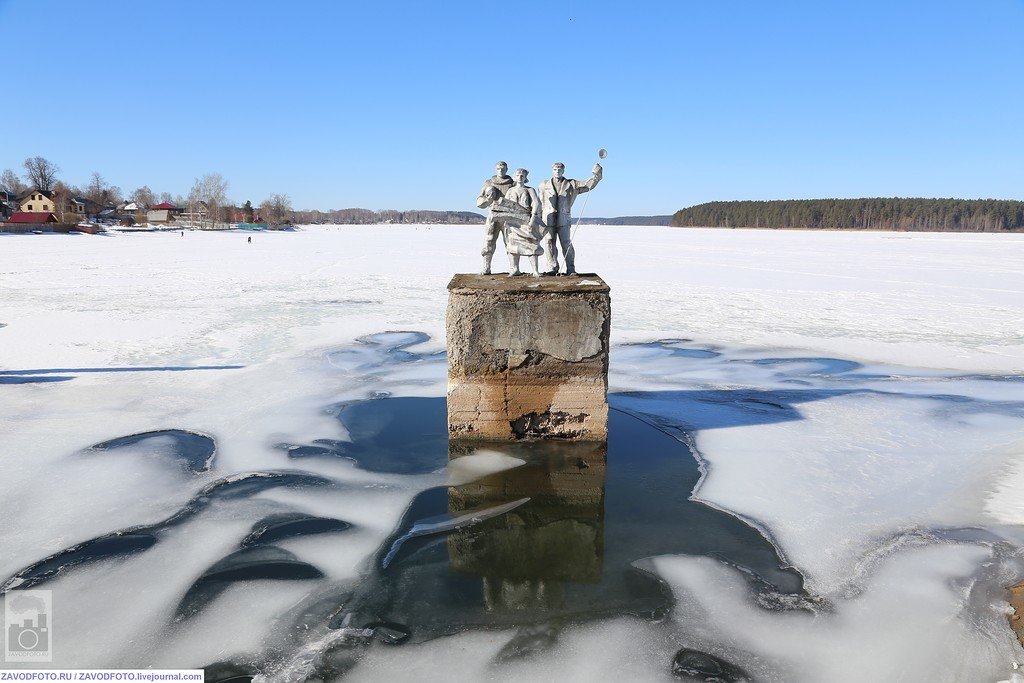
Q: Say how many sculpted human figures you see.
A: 3